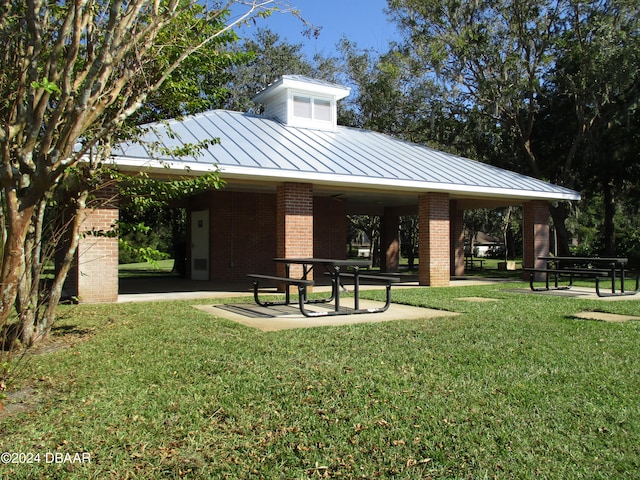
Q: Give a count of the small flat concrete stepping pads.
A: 2